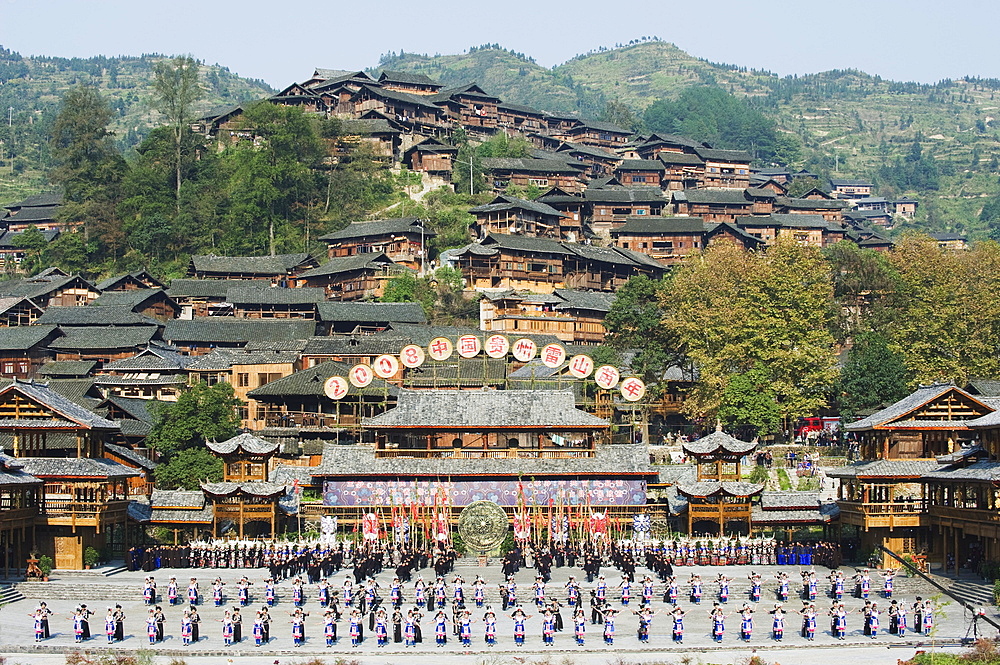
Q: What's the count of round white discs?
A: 12